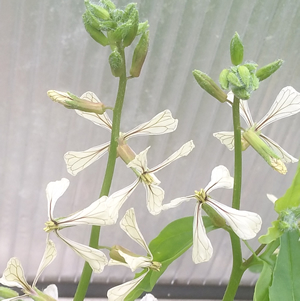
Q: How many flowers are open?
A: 7